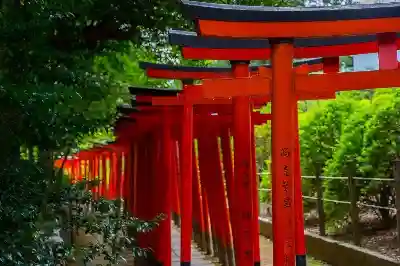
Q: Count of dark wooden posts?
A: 3